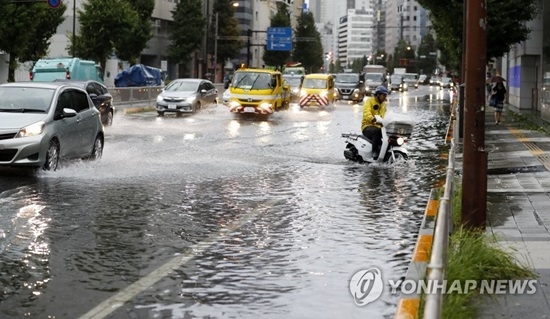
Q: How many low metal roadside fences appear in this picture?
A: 2